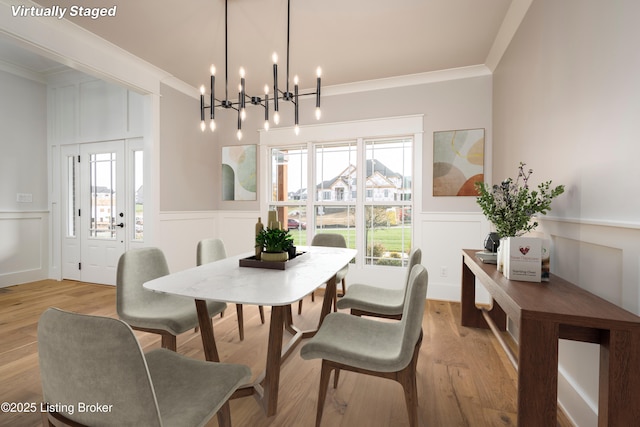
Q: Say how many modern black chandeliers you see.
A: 1